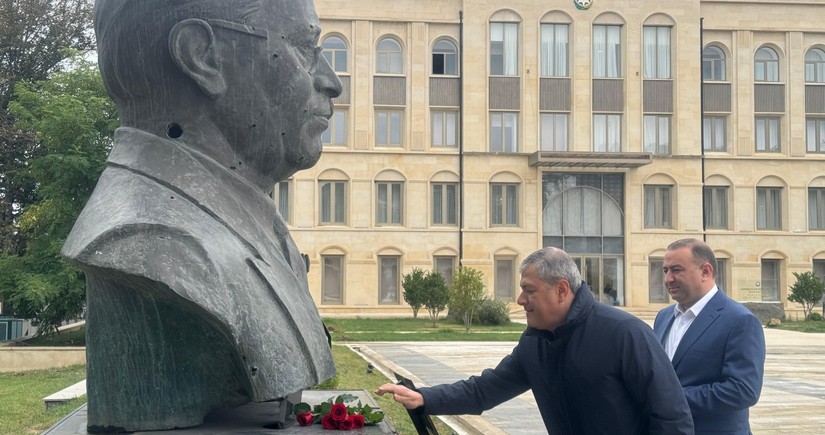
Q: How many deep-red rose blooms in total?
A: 5